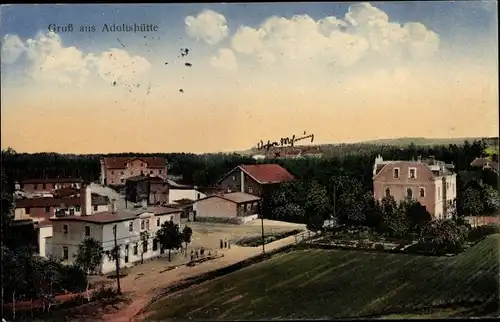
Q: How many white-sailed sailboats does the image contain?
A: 0